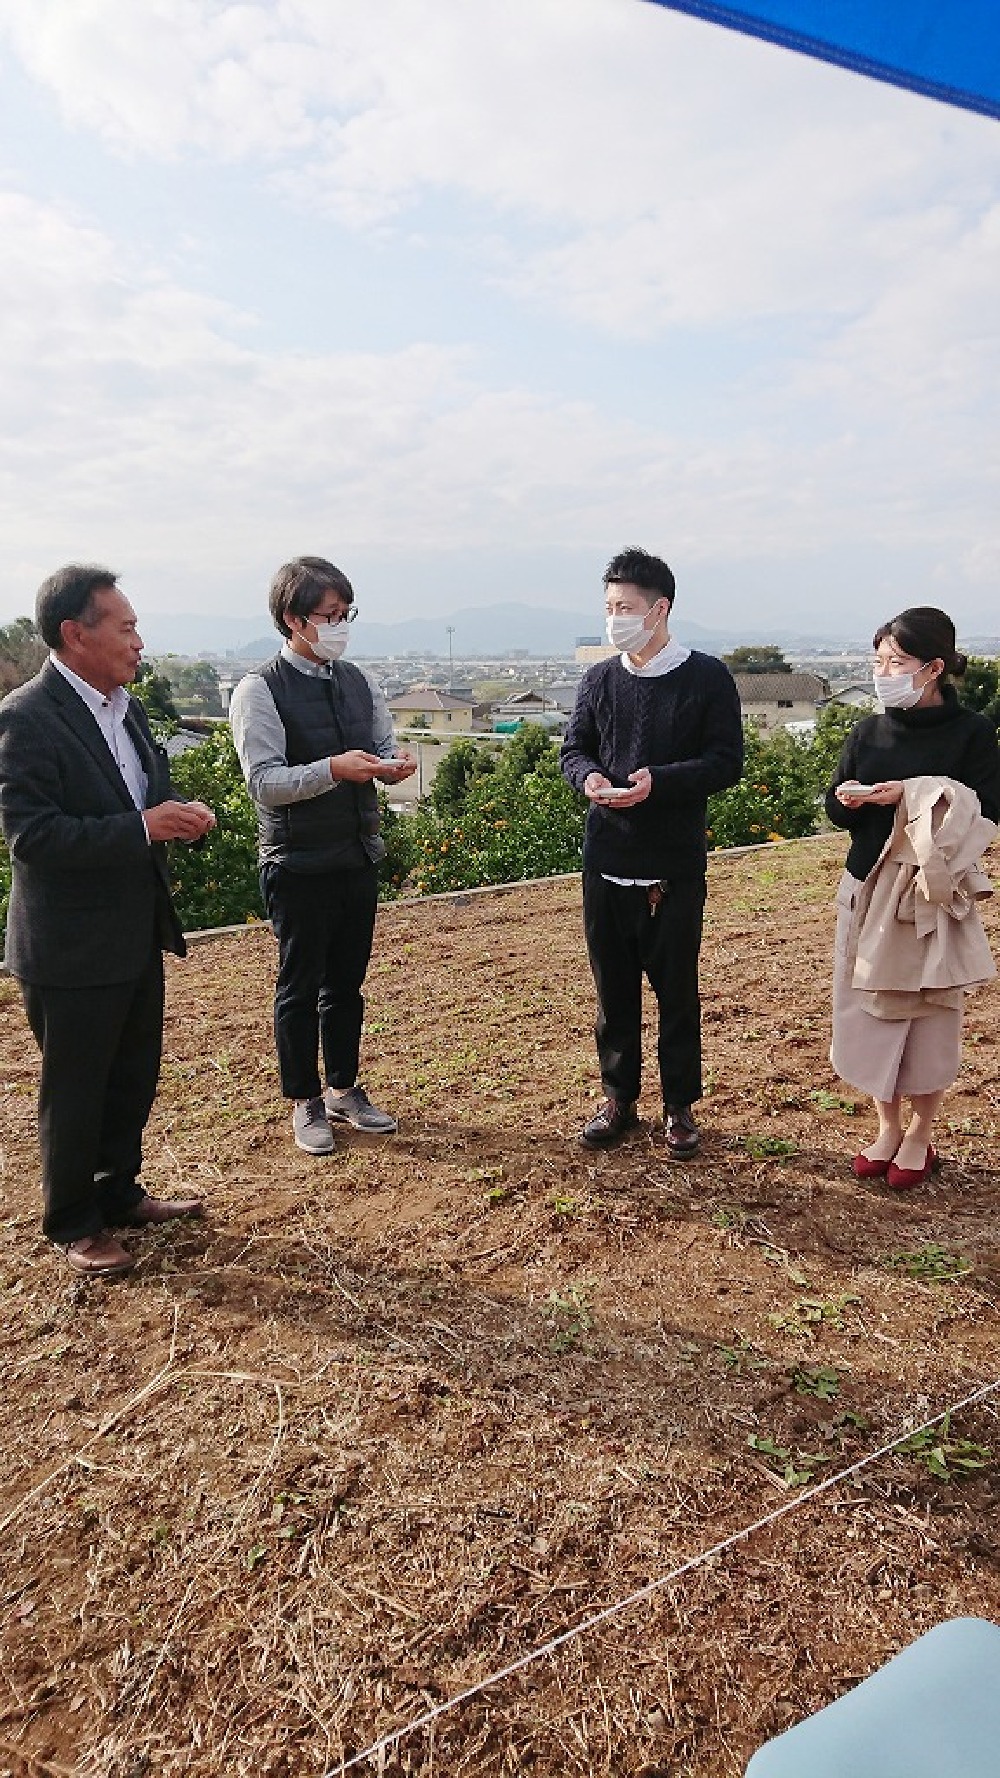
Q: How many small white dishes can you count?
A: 3